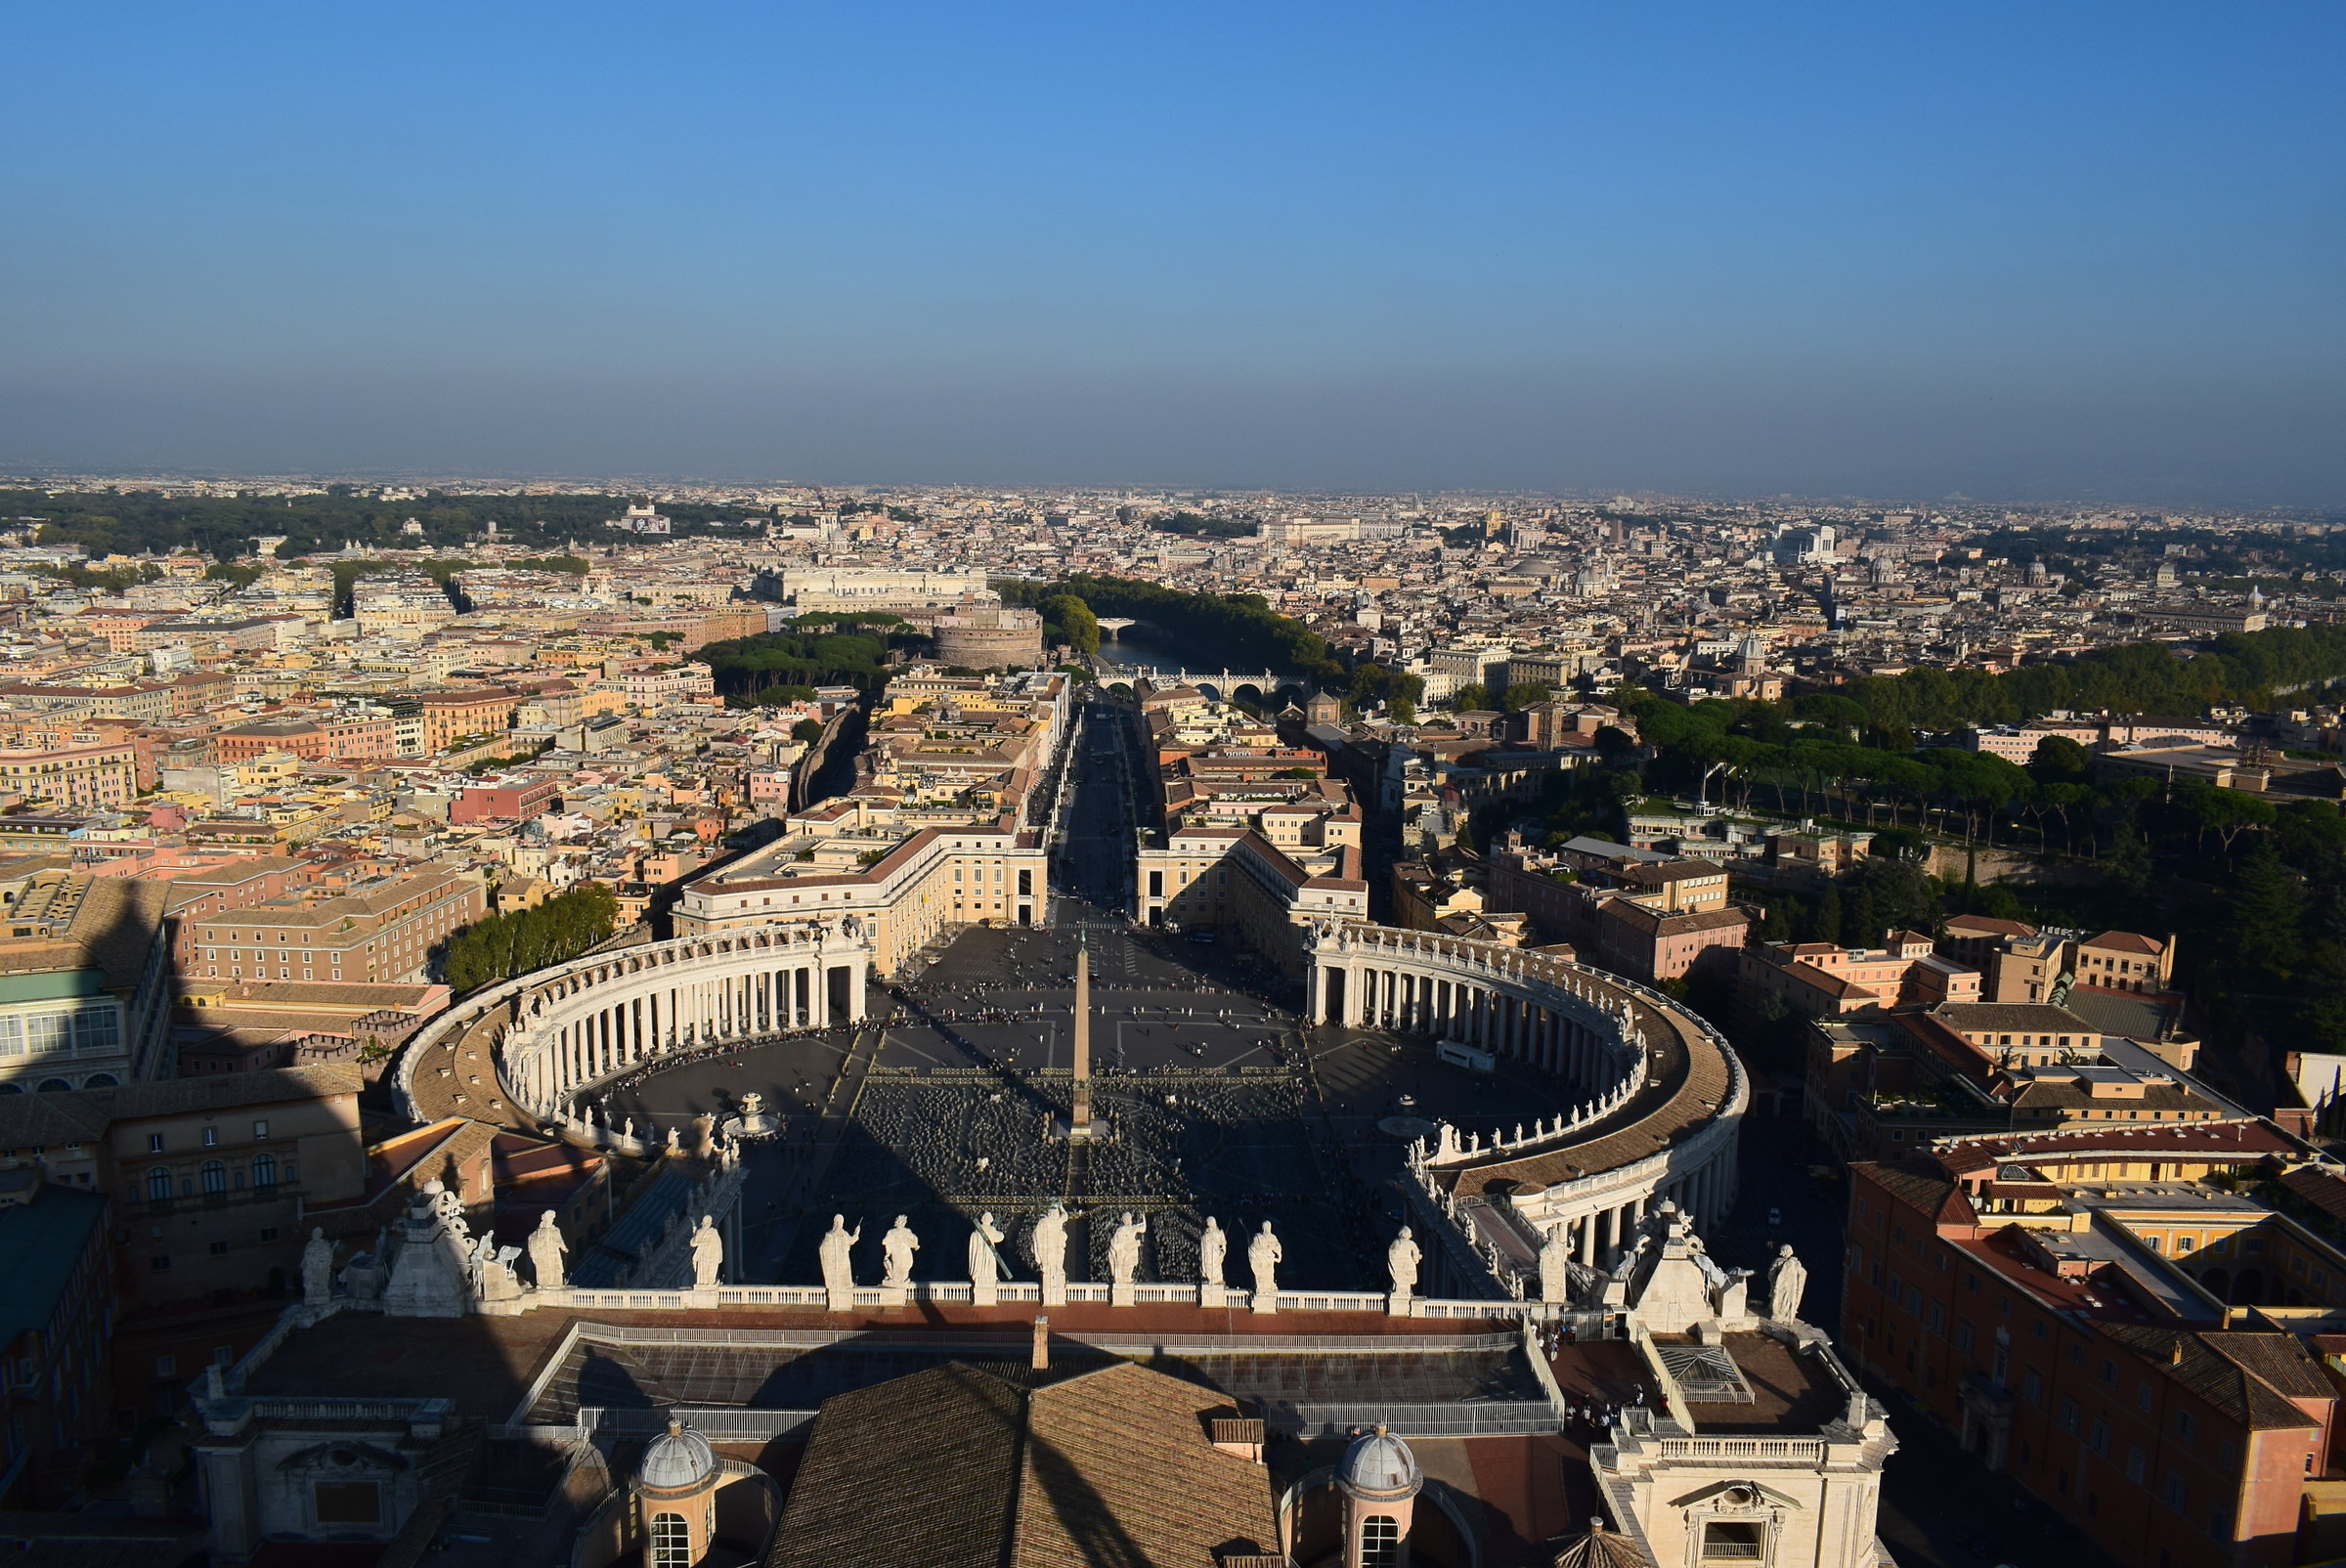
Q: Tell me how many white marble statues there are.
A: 13